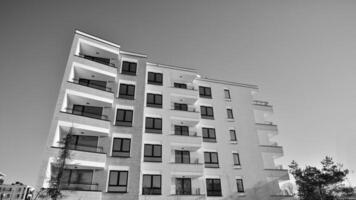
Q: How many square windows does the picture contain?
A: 15